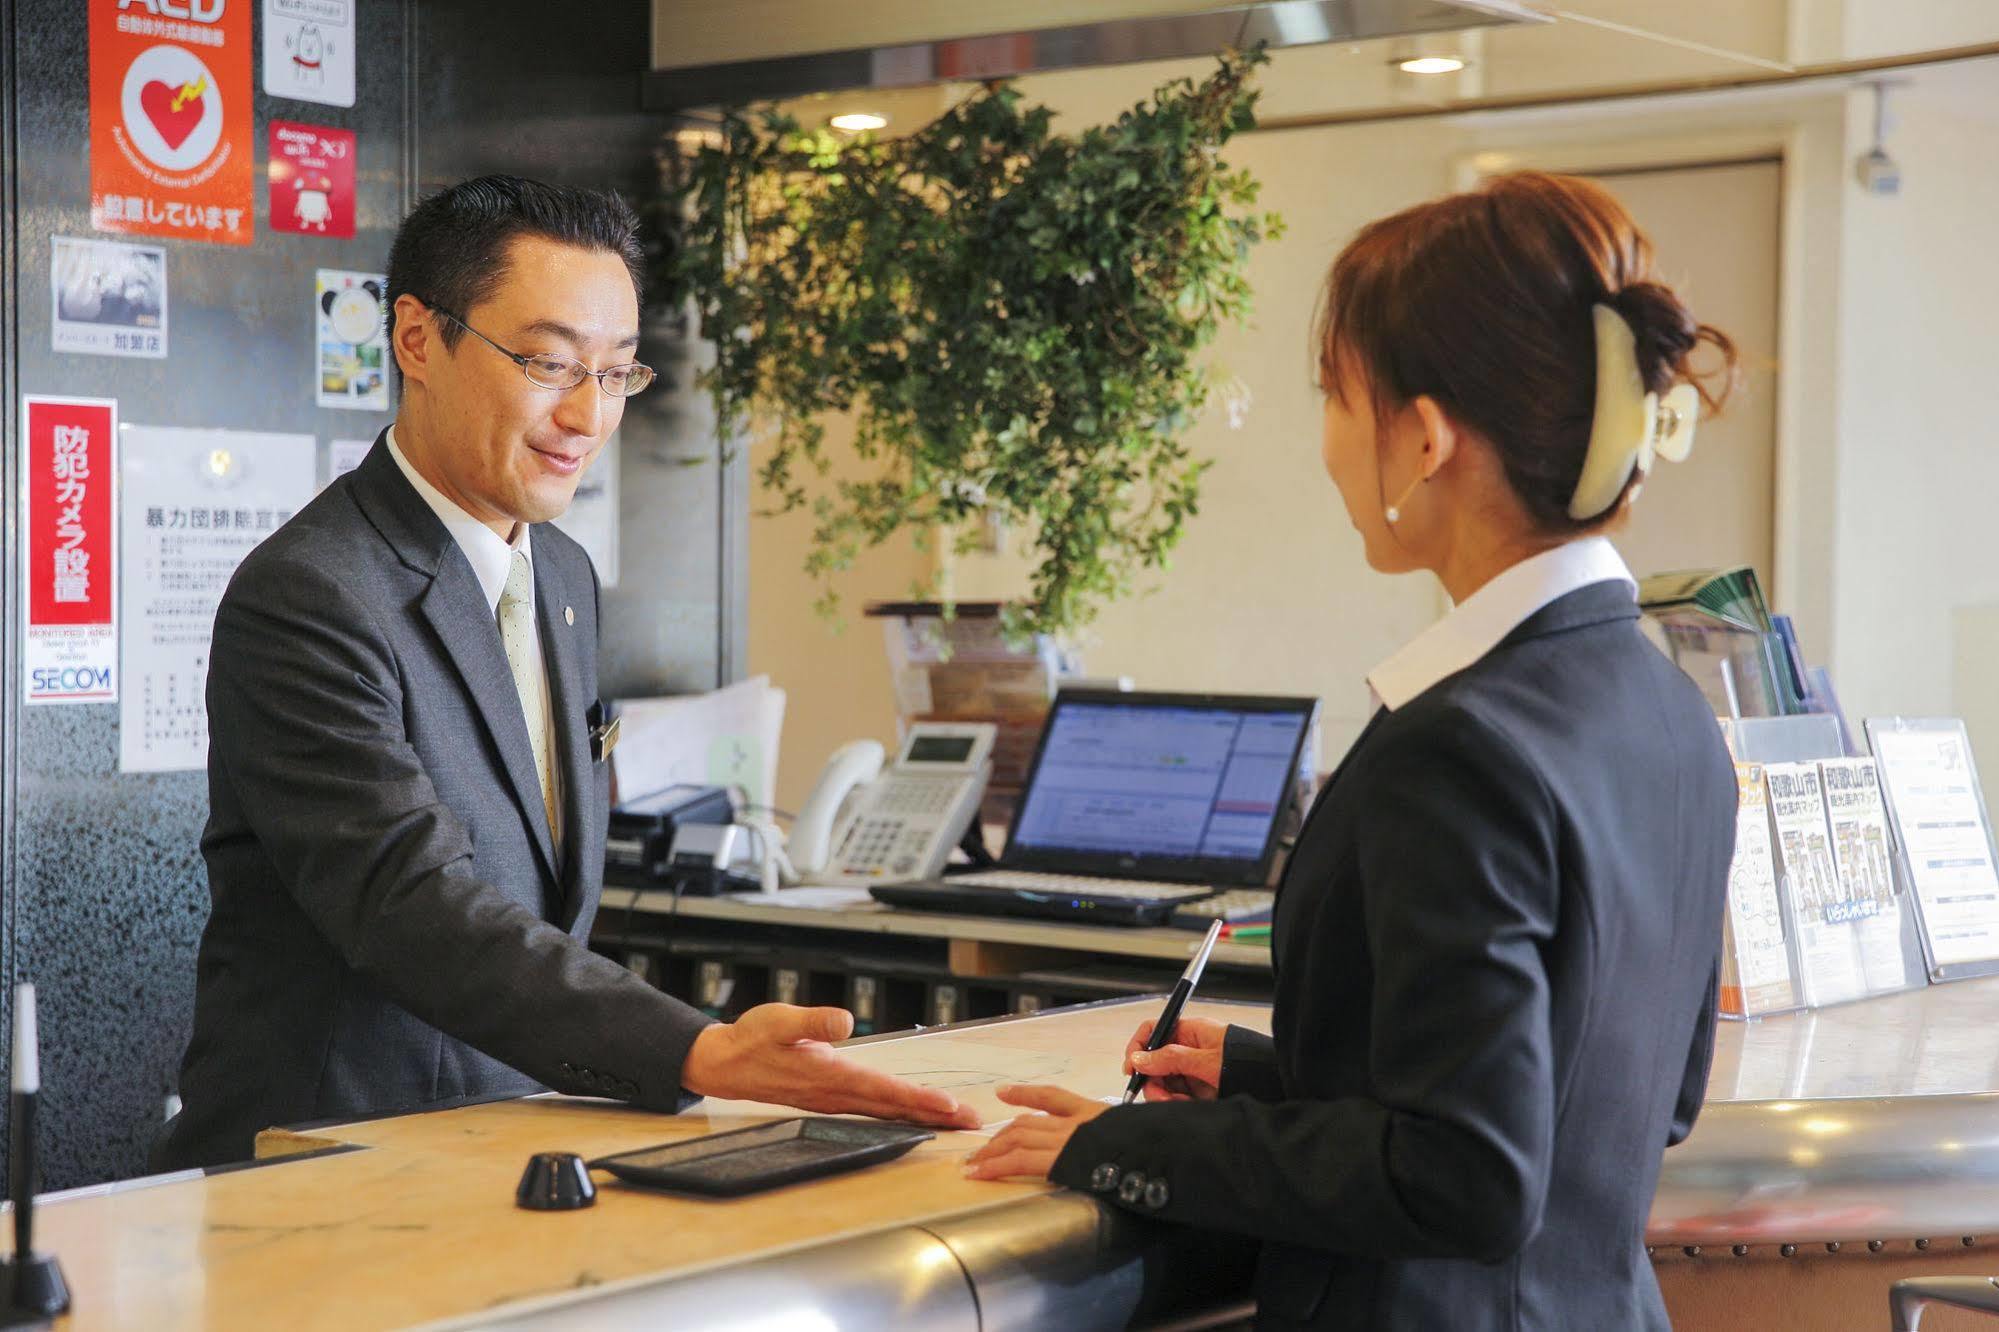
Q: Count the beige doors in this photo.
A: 1